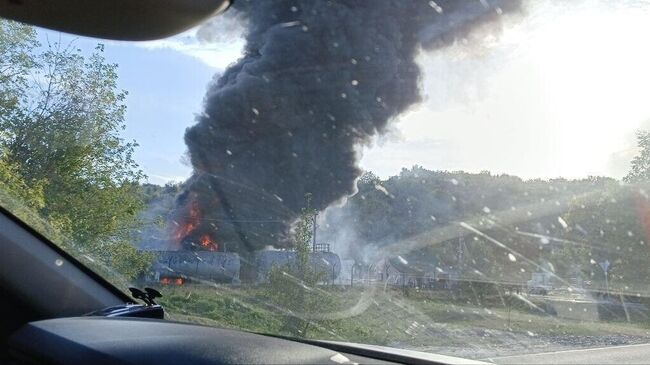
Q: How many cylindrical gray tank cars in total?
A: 2